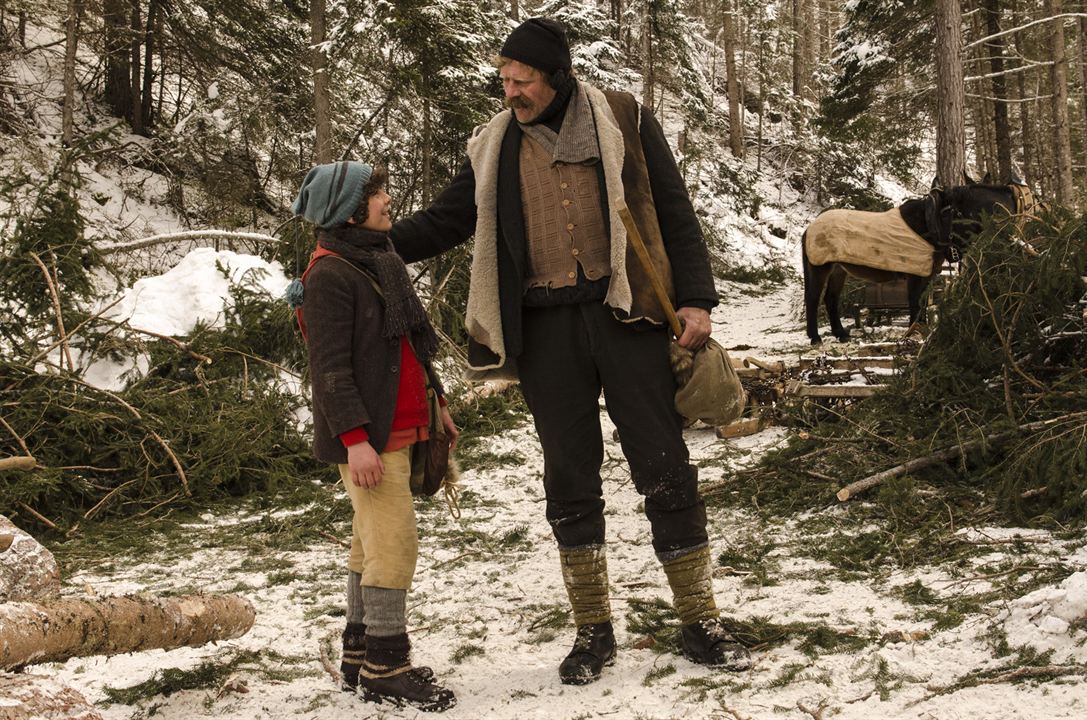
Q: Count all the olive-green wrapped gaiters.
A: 2